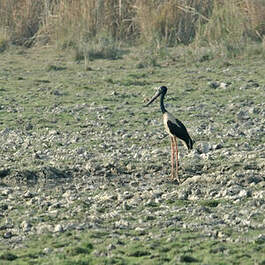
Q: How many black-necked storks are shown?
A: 1